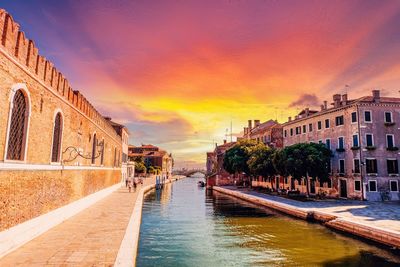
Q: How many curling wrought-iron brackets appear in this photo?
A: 1